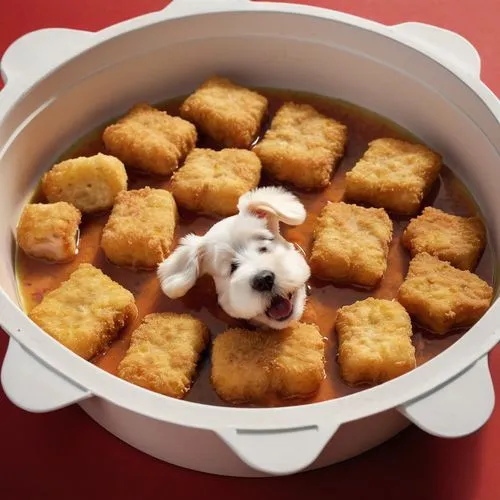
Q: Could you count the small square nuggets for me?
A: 15